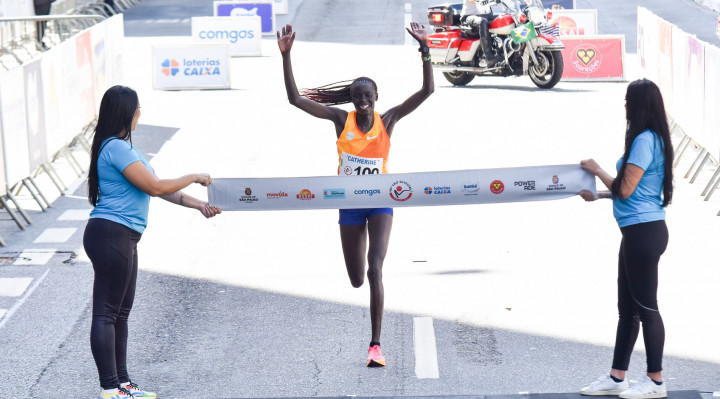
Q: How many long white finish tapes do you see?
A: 1